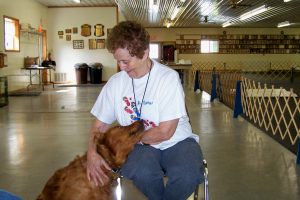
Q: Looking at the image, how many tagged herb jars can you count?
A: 0